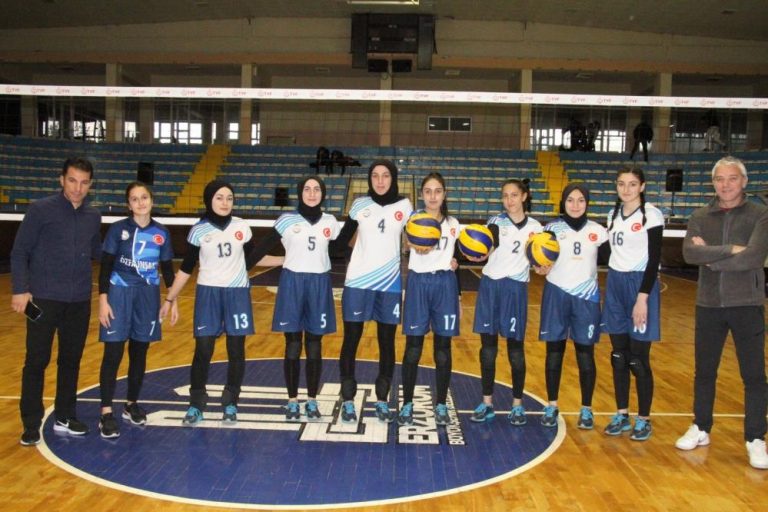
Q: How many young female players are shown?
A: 8